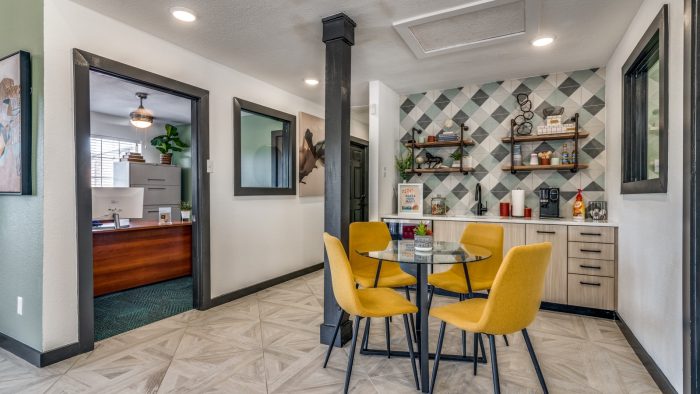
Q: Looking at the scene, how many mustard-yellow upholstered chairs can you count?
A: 4